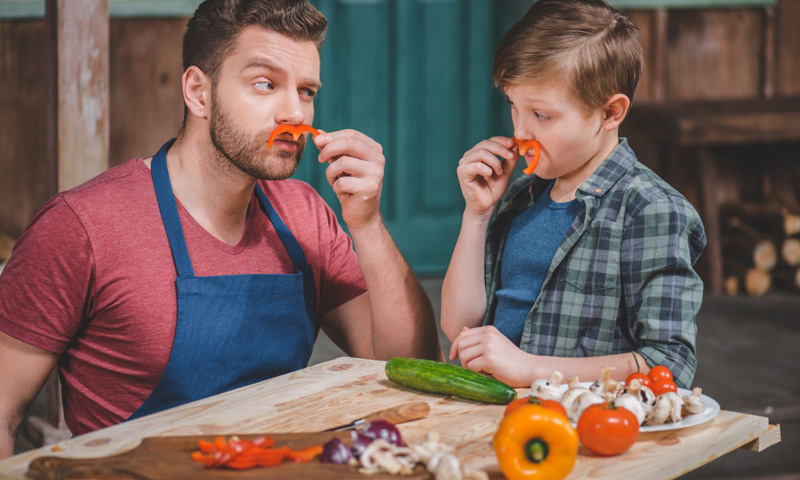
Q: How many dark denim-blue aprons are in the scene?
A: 1